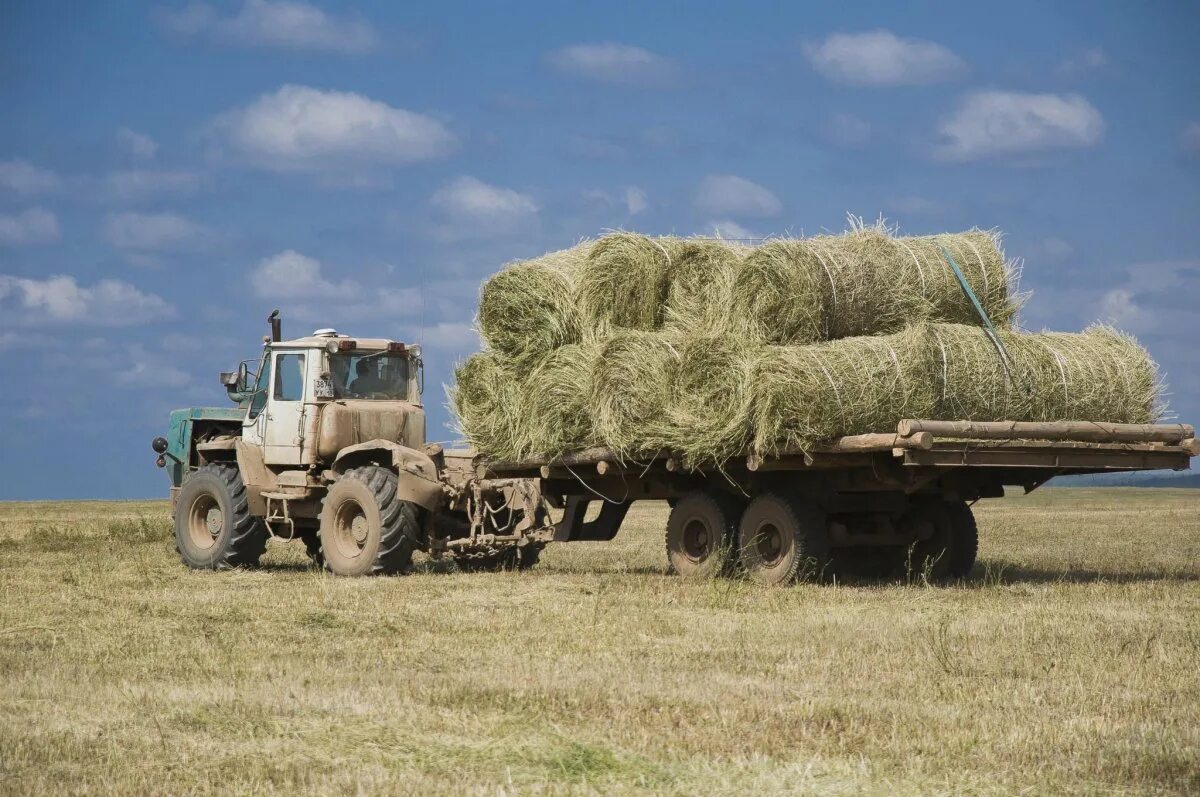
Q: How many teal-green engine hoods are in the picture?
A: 1